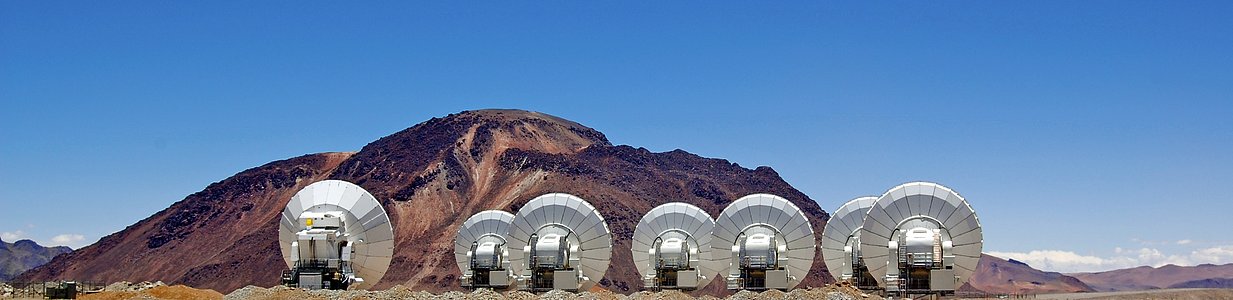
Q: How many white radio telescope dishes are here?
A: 7